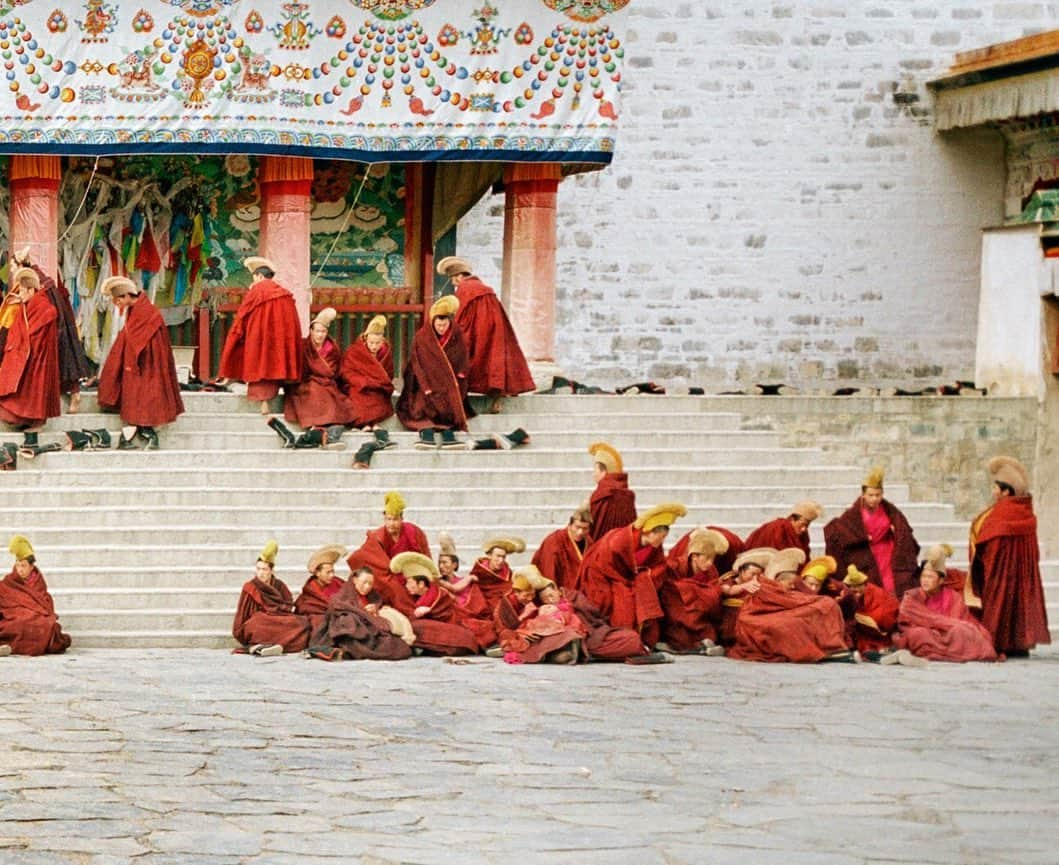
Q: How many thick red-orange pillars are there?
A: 3